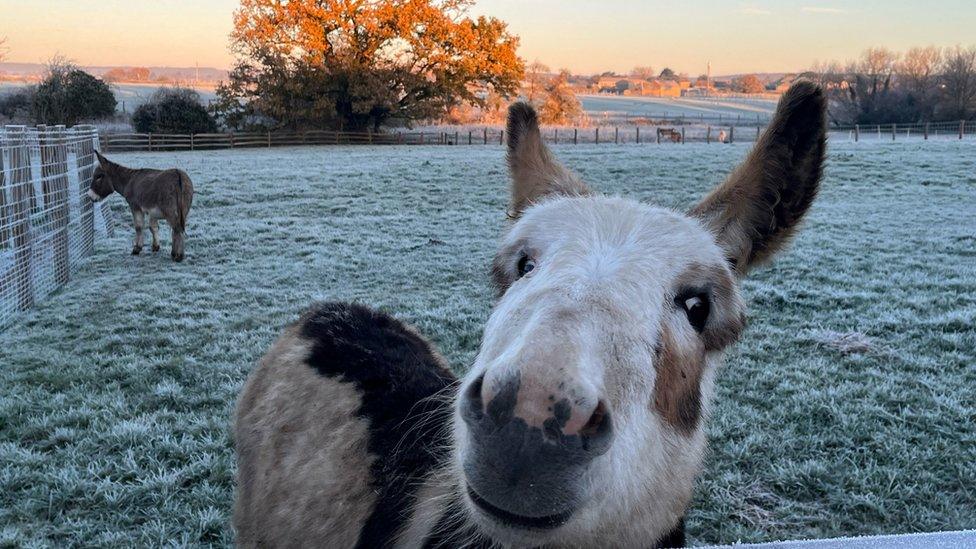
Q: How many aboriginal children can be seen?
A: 0